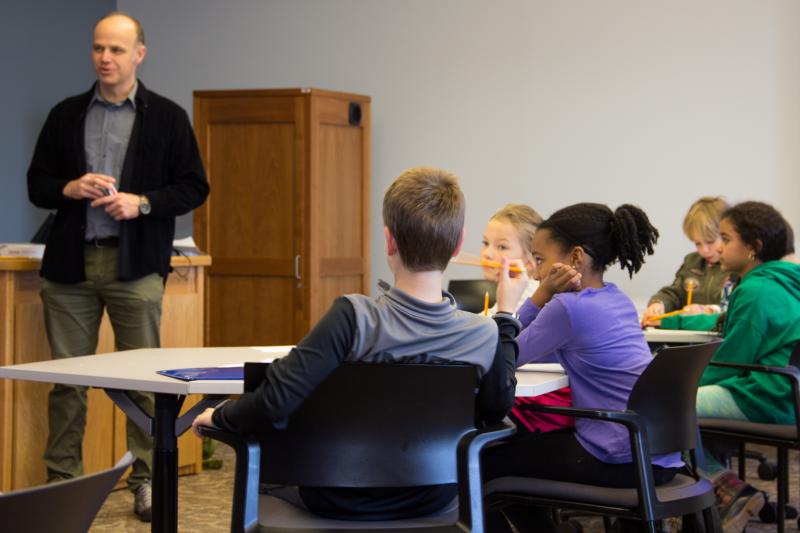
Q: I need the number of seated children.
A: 5